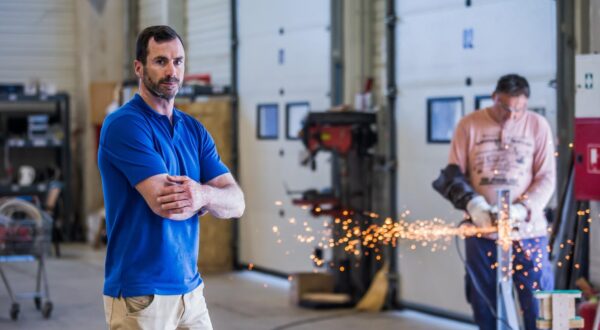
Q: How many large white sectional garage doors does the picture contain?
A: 2